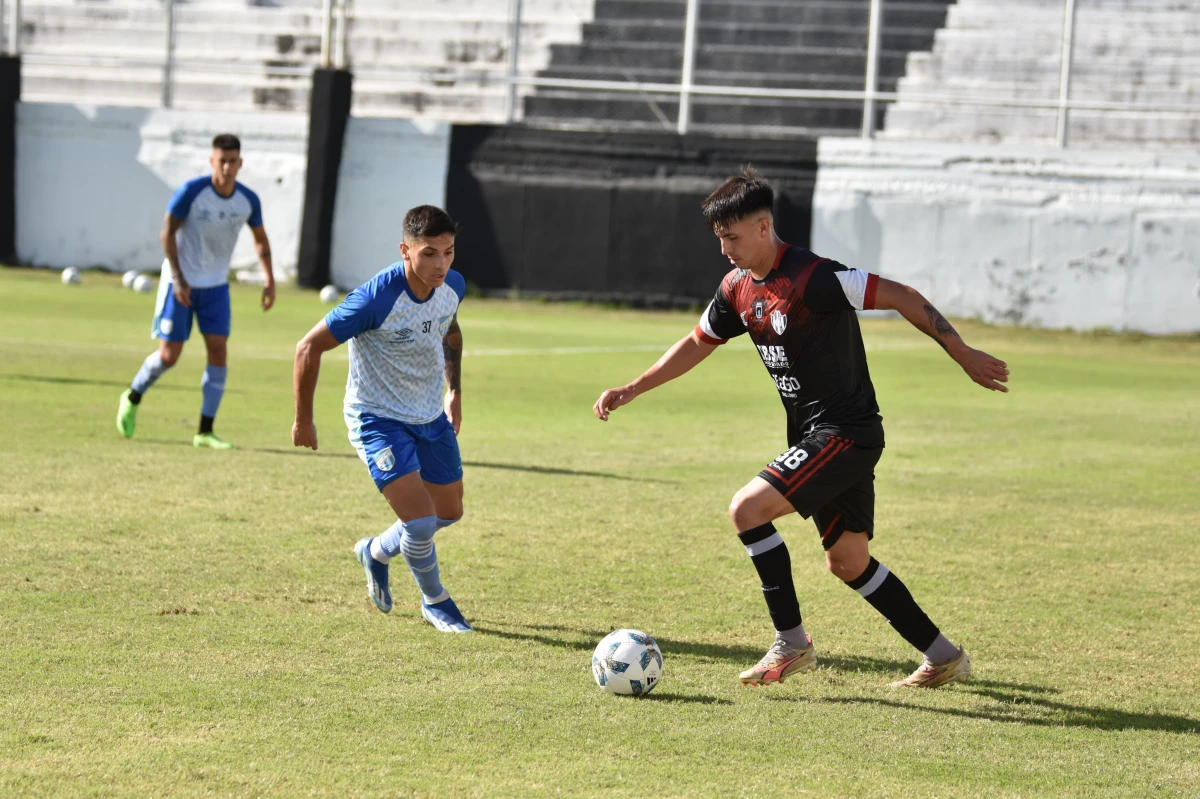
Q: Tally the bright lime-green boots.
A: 2